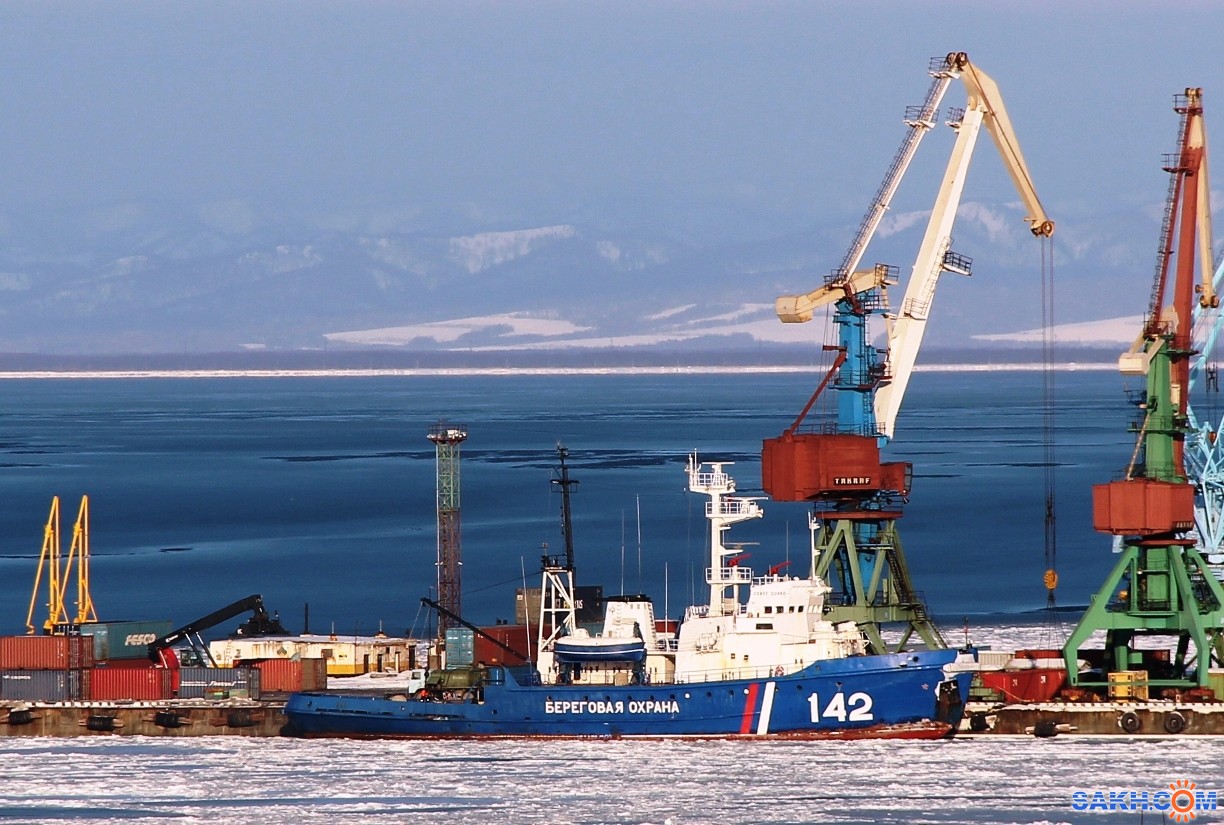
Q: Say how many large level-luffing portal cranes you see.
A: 2